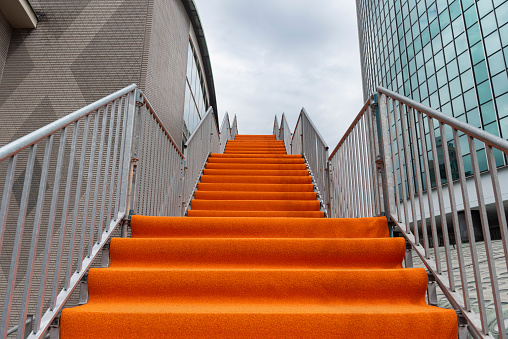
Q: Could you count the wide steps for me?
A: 4